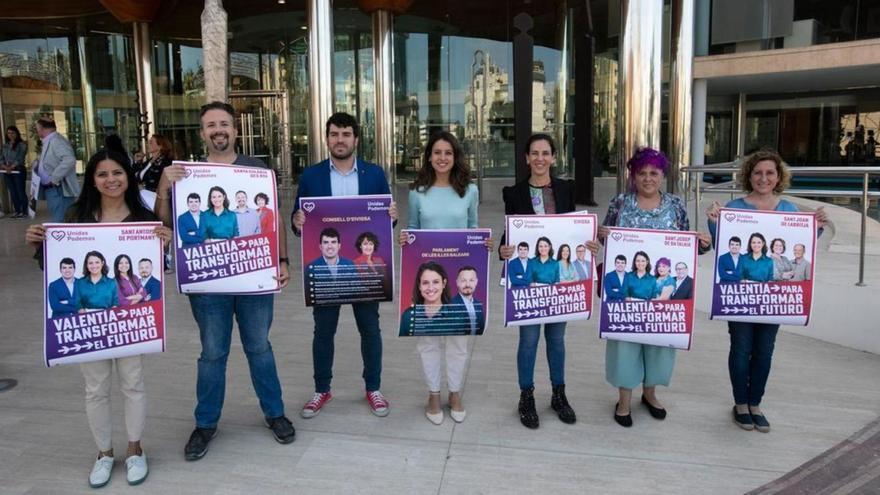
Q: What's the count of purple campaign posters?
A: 2